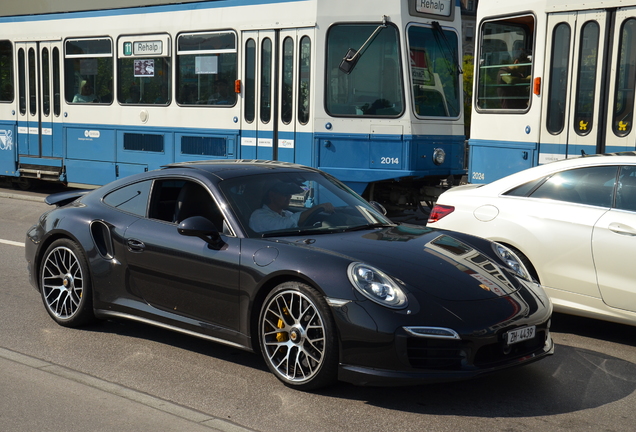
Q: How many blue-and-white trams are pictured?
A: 2